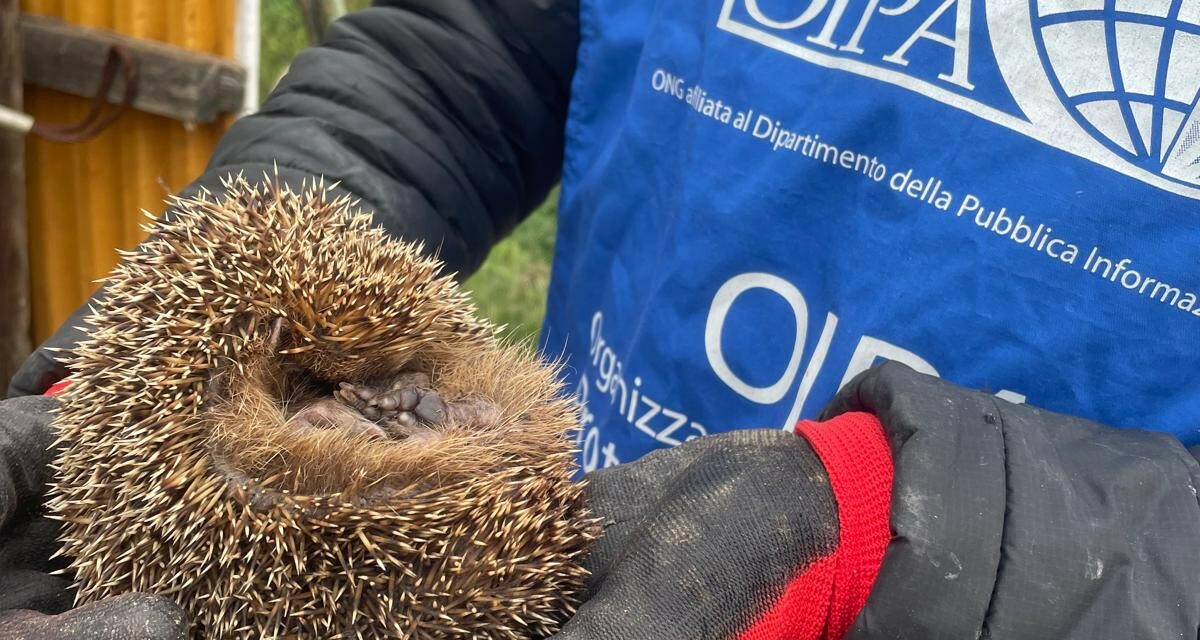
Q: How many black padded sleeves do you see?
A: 2